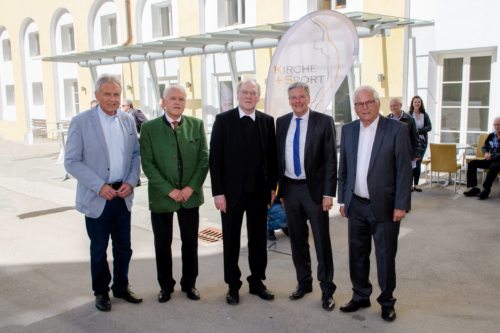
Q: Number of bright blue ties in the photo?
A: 1